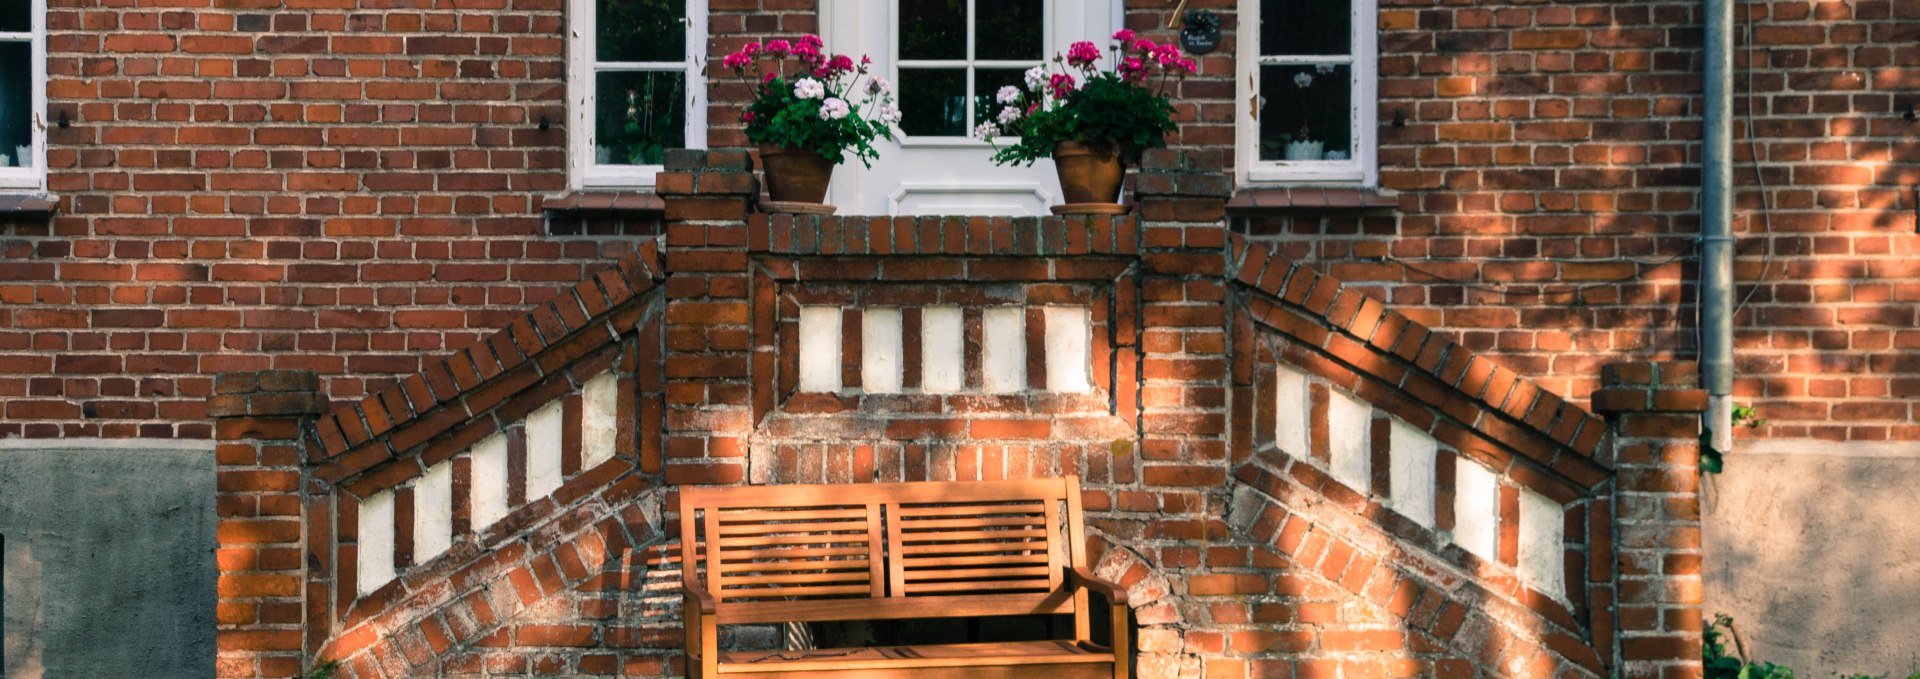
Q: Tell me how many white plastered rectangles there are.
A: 15